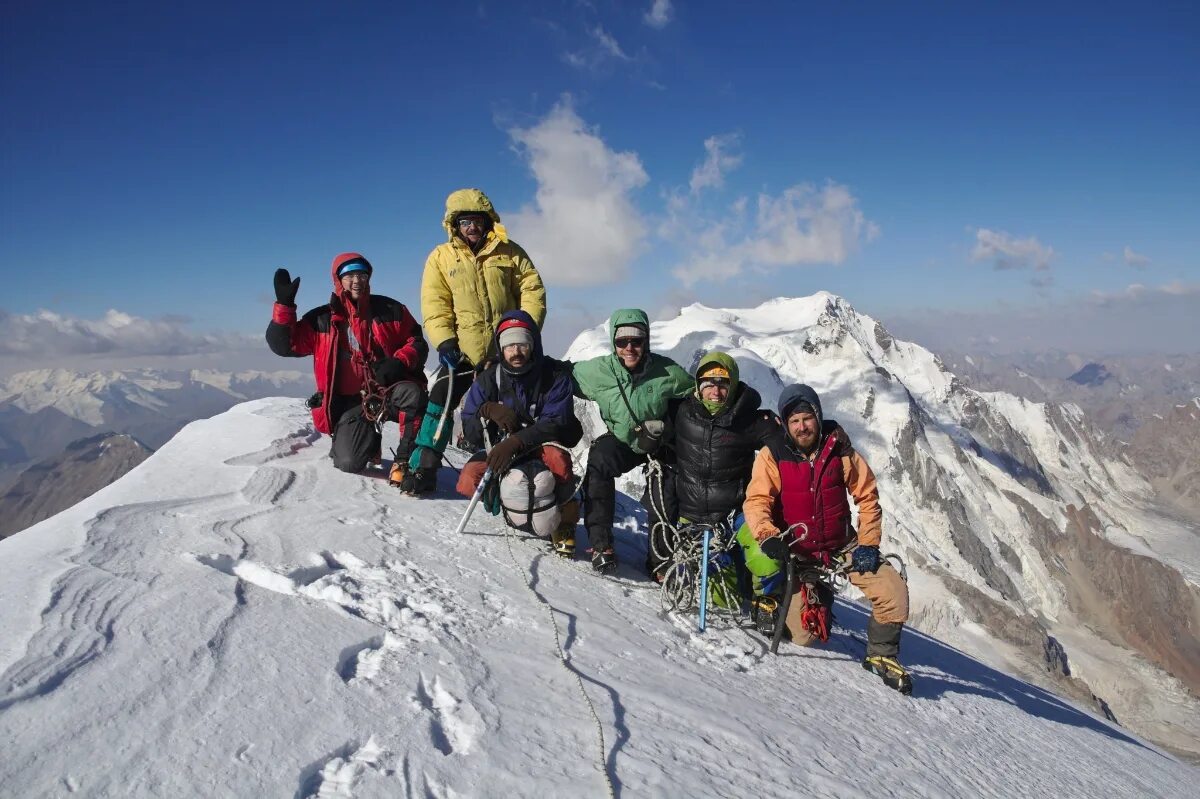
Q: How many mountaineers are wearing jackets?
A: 6